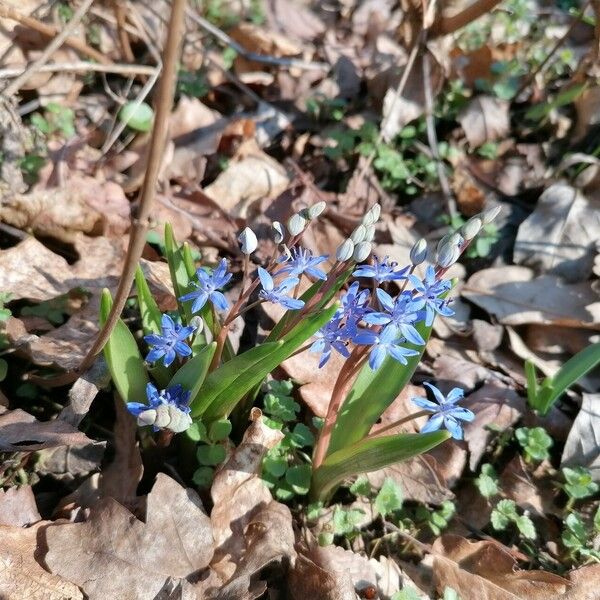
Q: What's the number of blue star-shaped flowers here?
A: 12